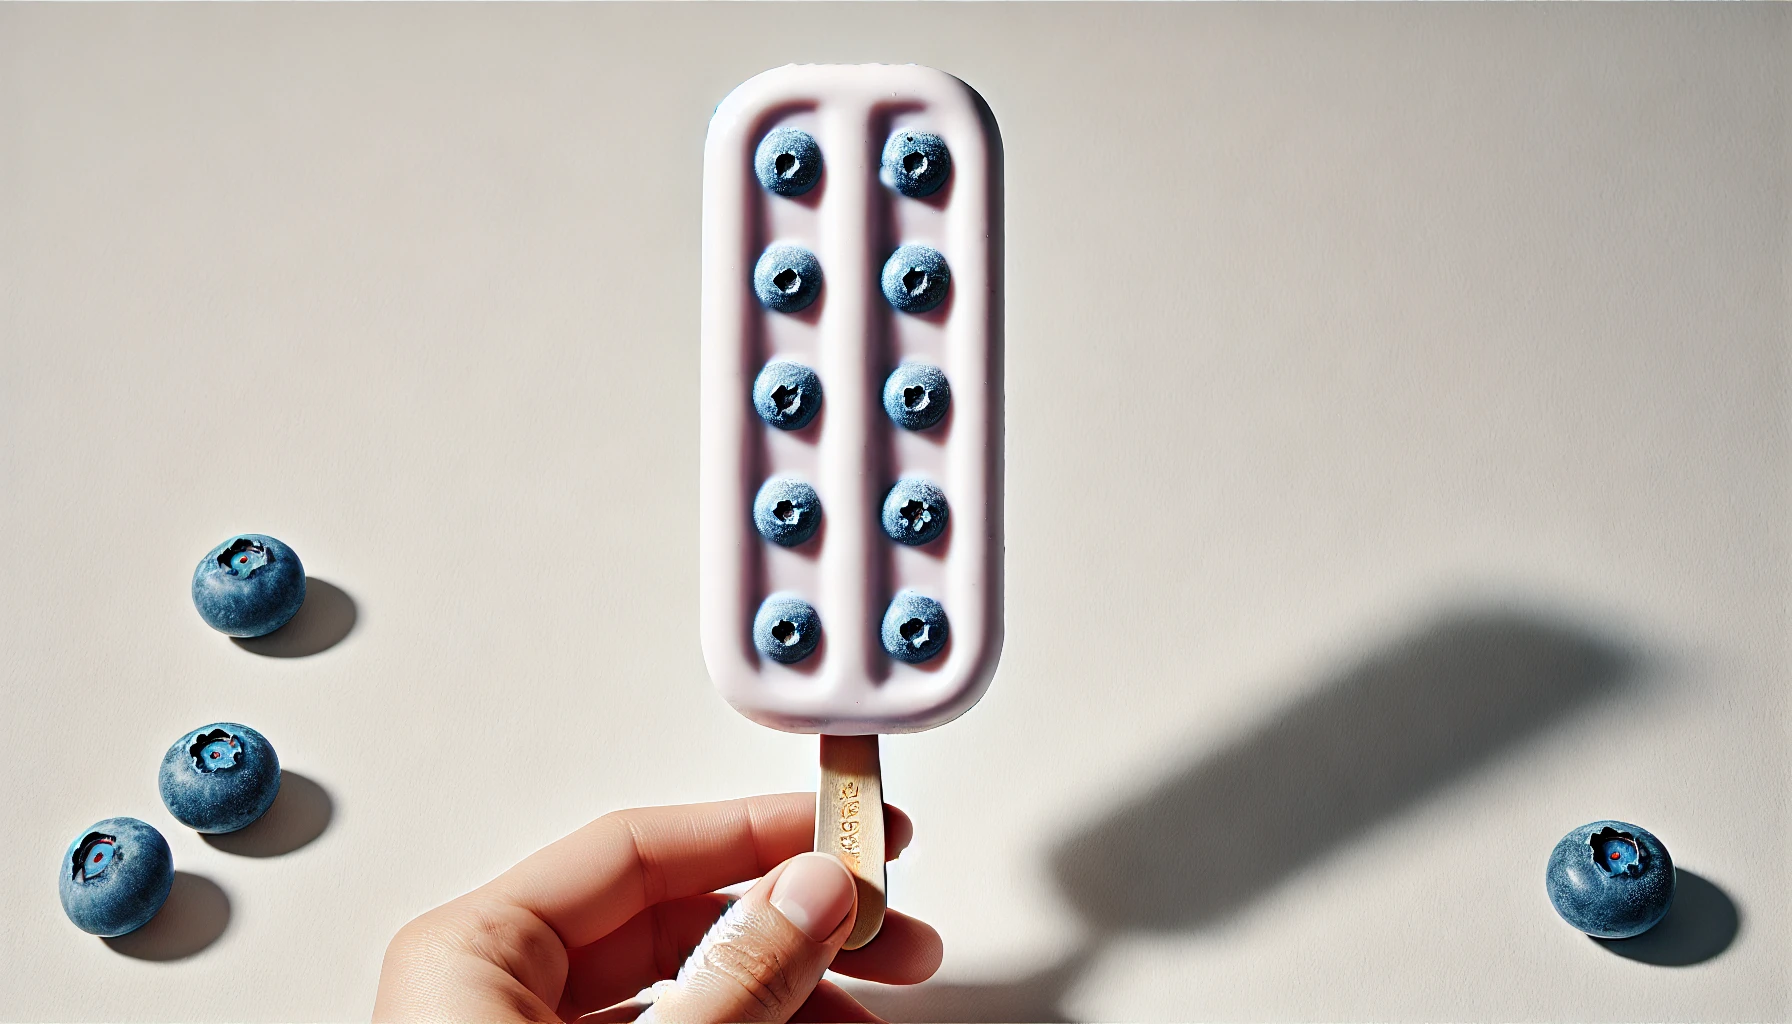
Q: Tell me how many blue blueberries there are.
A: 14